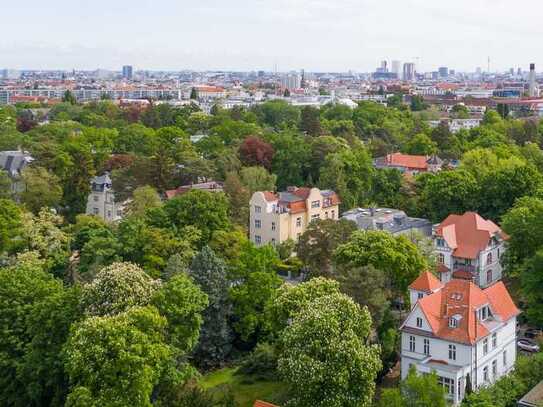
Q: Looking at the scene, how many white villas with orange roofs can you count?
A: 2